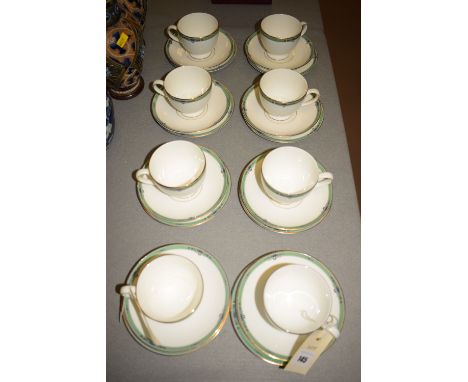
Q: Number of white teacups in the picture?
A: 8